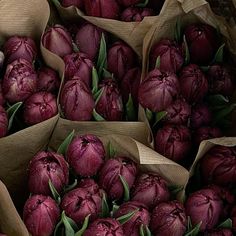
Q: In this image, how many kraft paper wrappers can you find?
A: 6